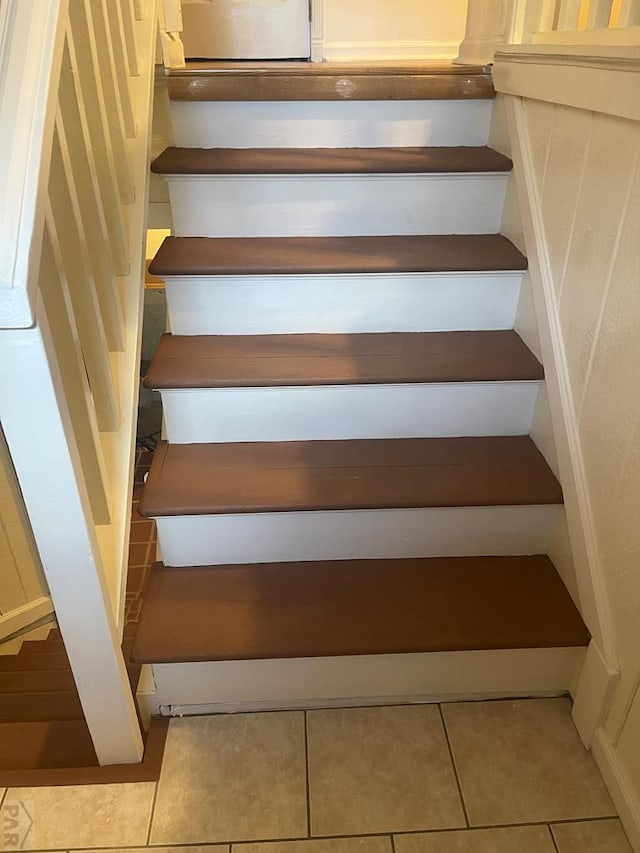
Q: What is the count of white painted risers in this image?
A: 6